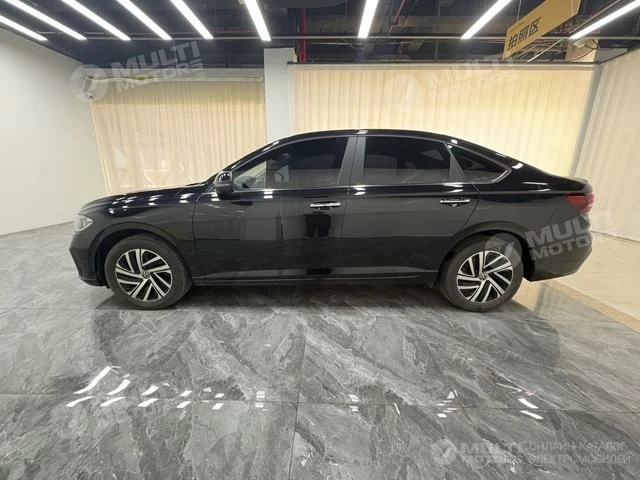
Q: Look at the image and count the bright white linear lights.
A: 9